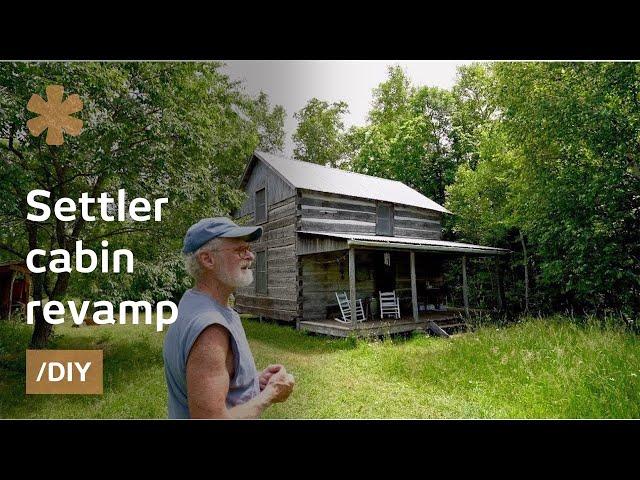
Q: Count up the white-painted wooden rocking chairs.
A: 2